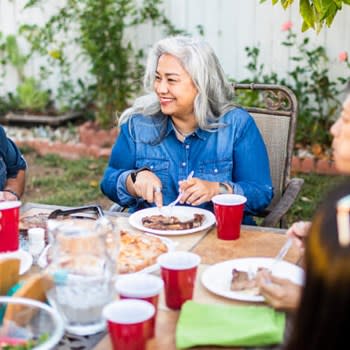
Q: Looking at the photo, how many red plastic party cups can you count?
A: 5